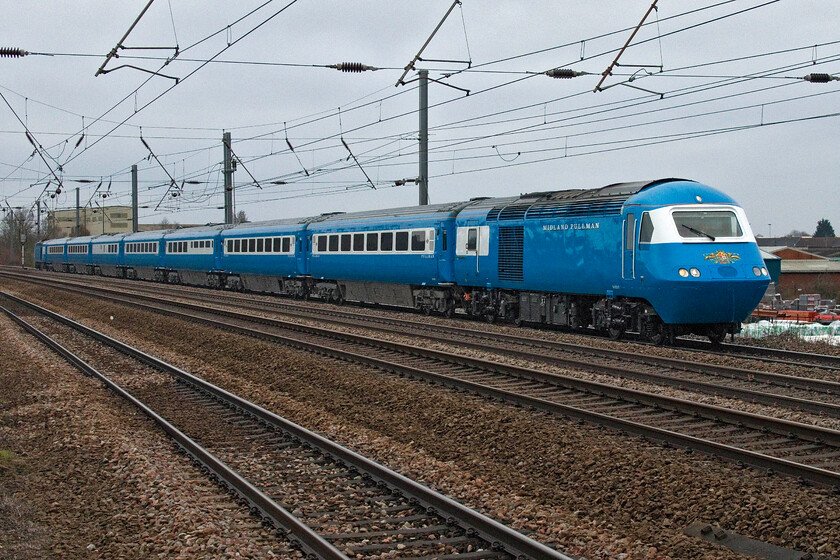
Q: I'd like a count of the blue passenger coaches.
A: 7